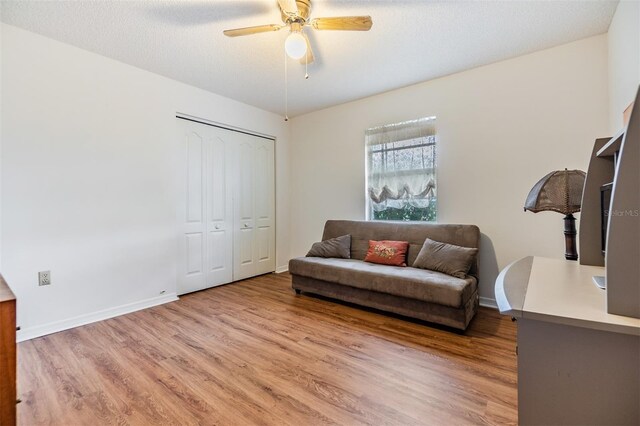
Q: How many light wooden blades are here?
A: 4